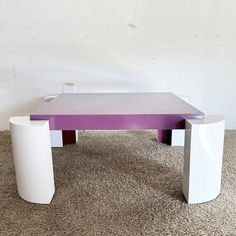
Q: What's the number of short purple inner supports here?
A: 2